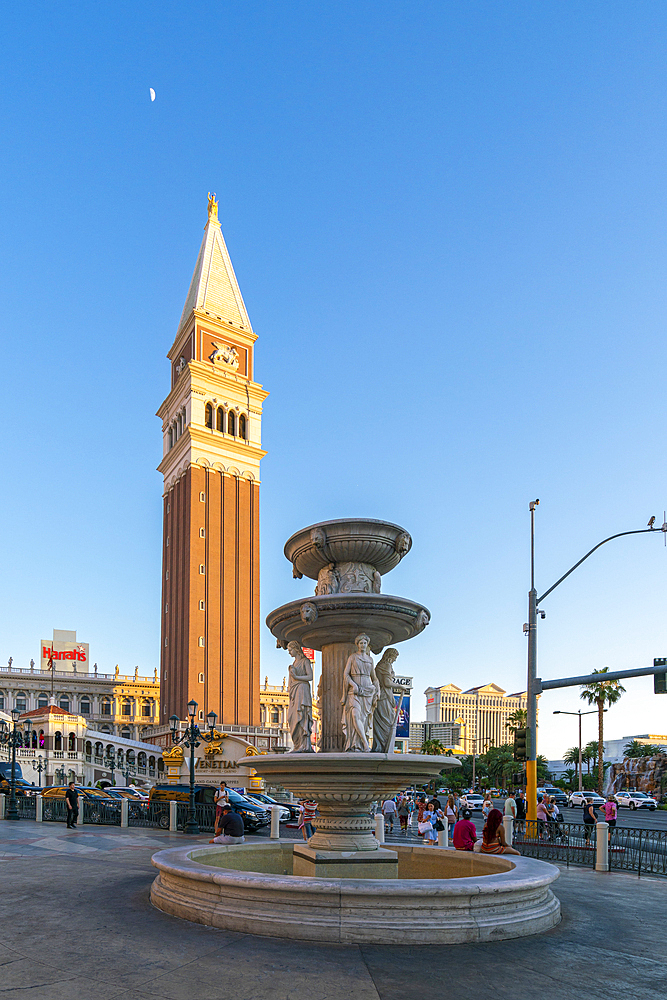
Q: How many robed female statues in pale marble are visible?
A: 3